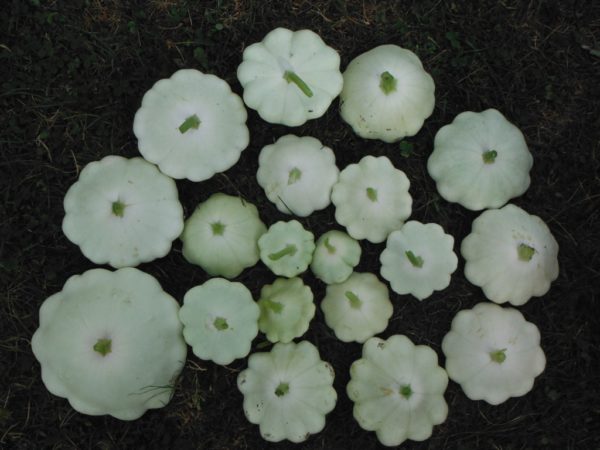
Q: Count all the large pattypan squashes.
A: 10